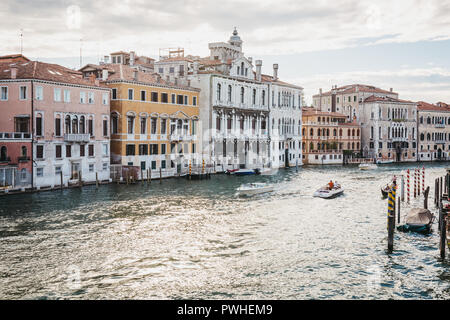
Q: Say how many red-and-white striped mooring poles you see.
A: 4